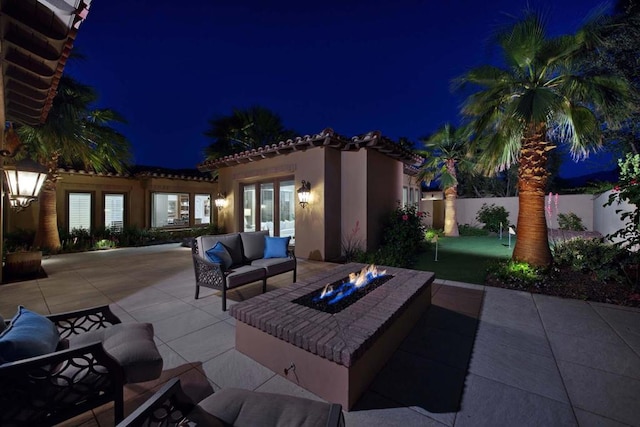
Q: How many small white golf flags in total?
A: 3